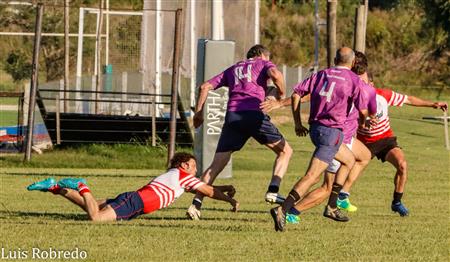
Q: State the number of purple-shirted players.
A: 3